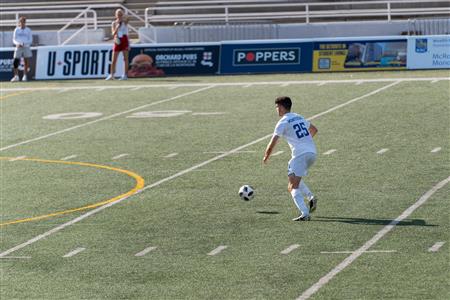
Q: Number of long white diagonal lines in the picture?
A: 3